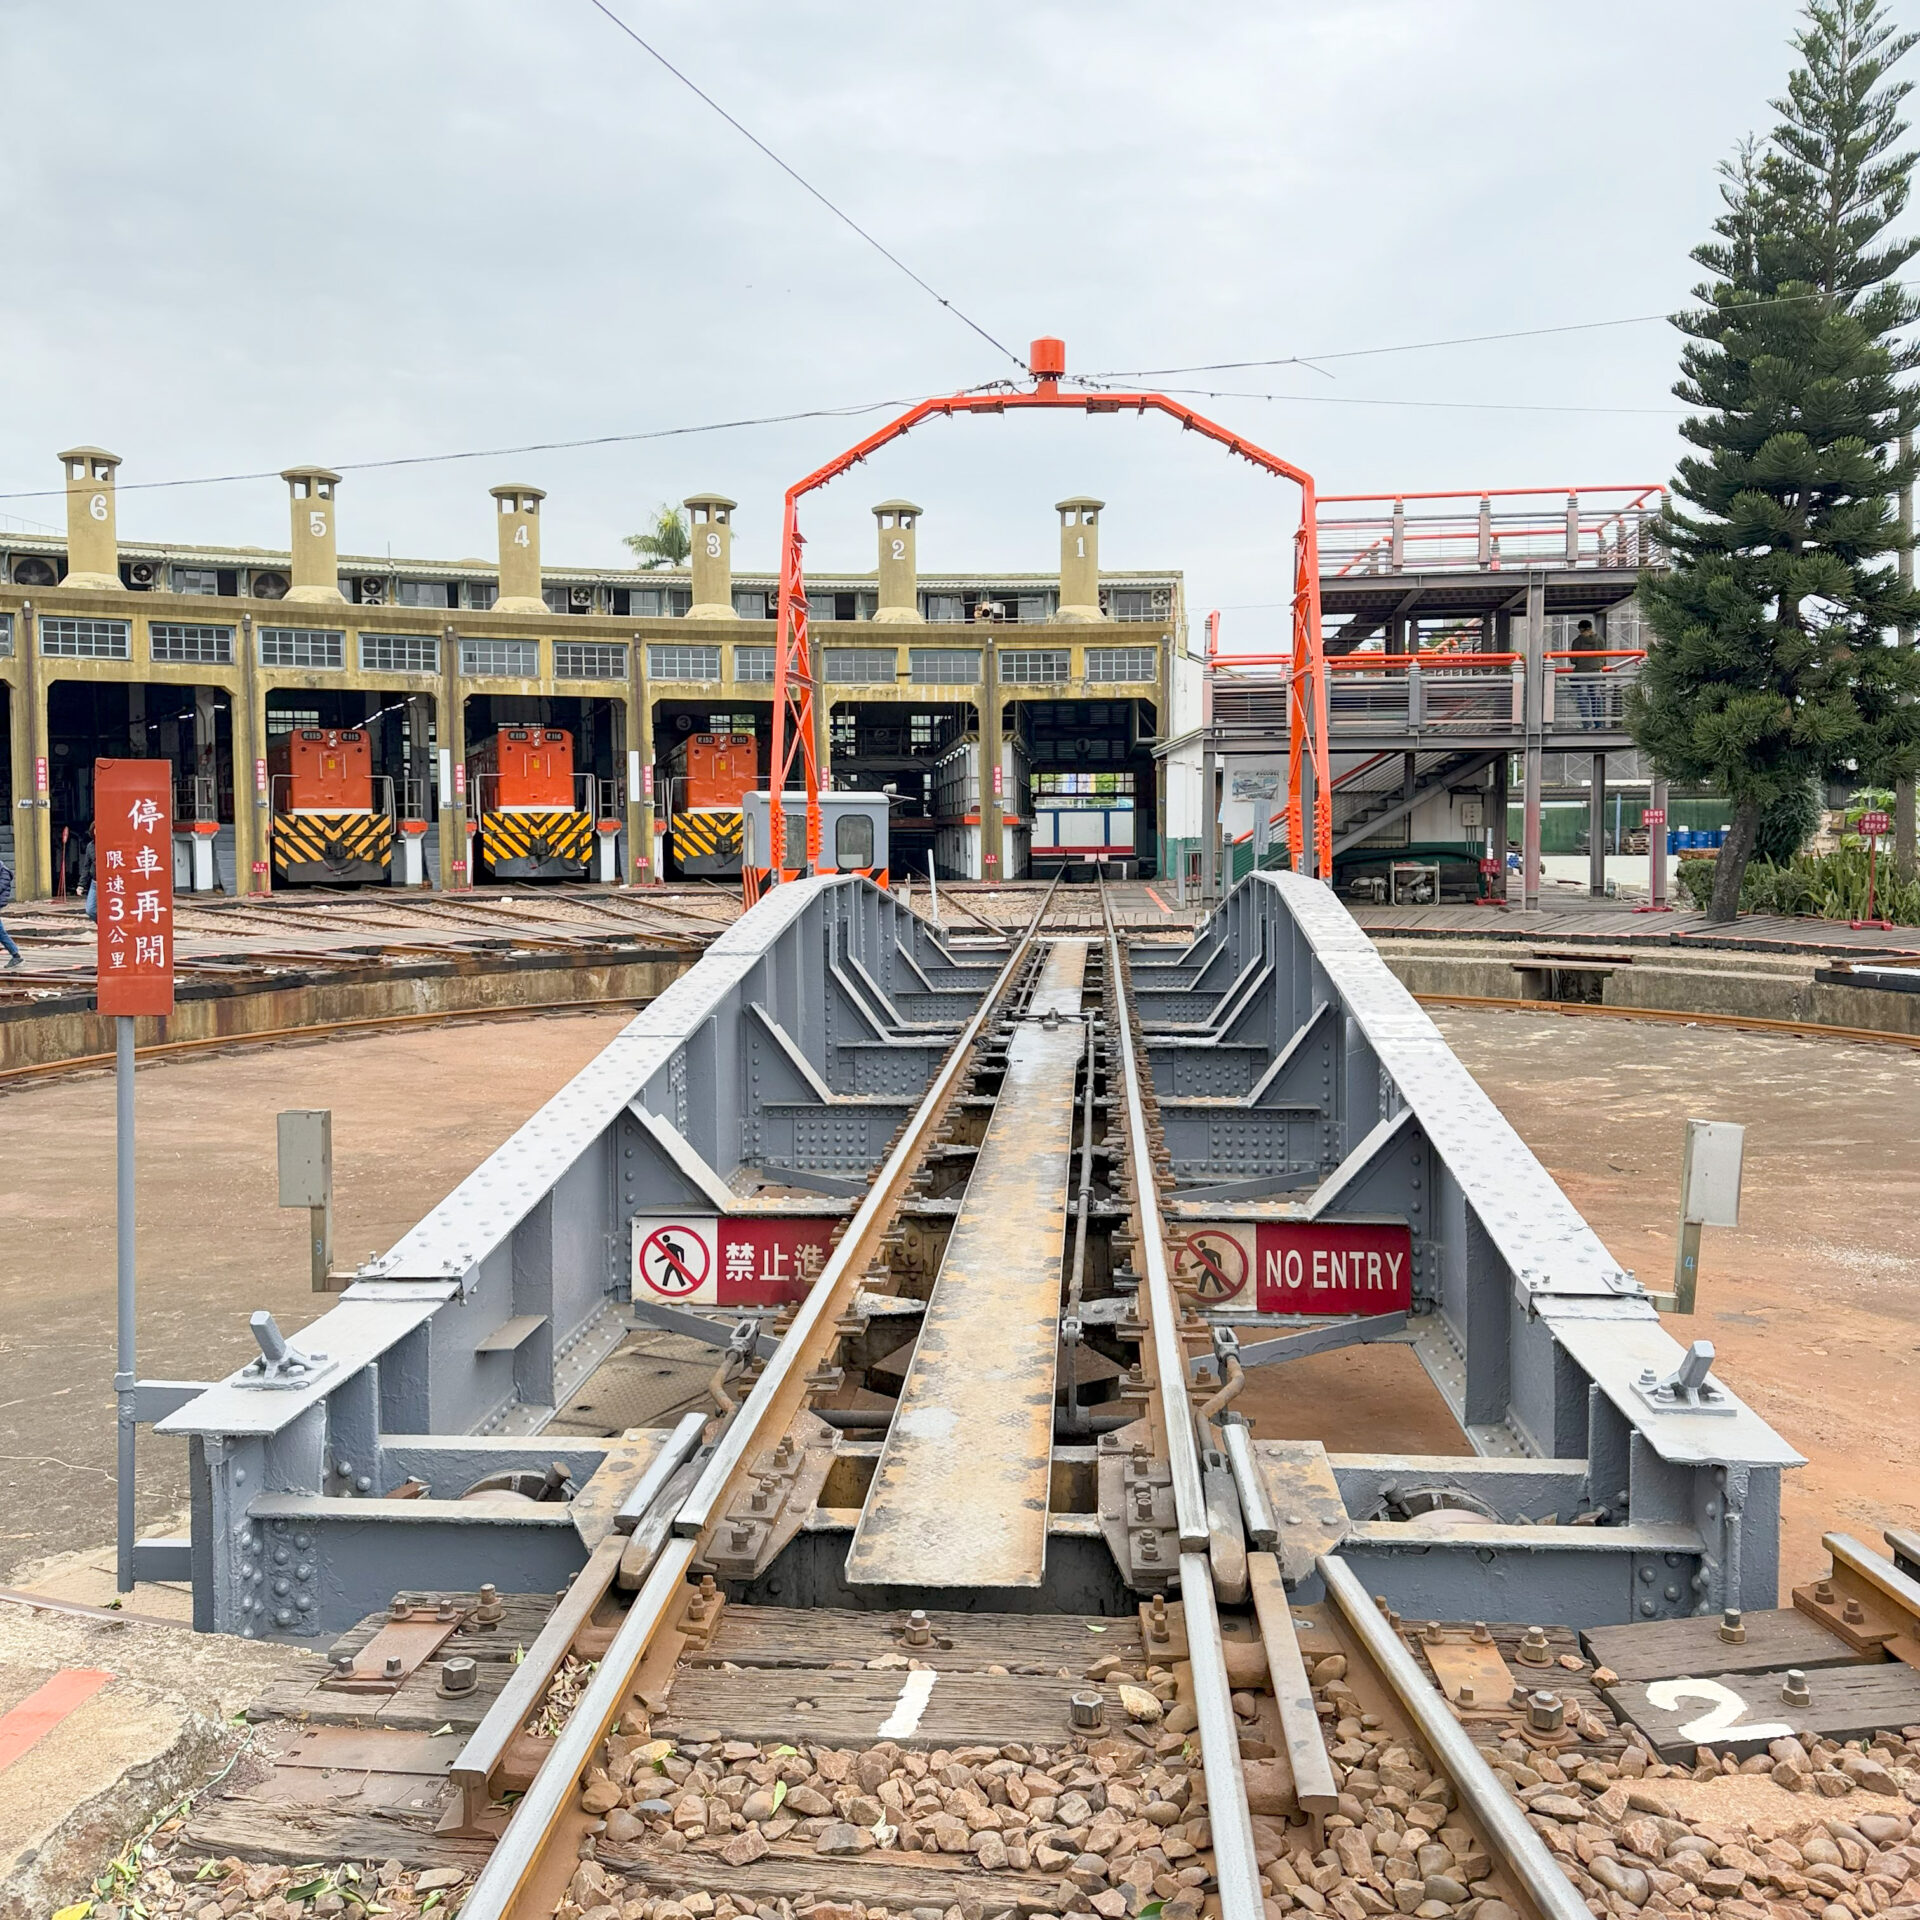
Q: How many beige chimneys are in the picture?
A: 6